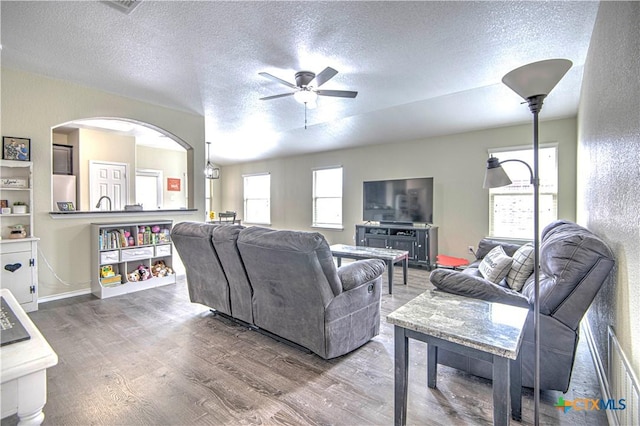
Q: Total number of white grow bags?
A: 0